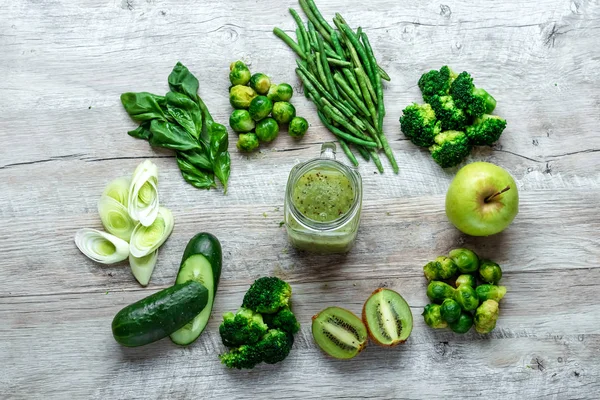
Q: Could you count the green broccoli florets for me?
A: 11